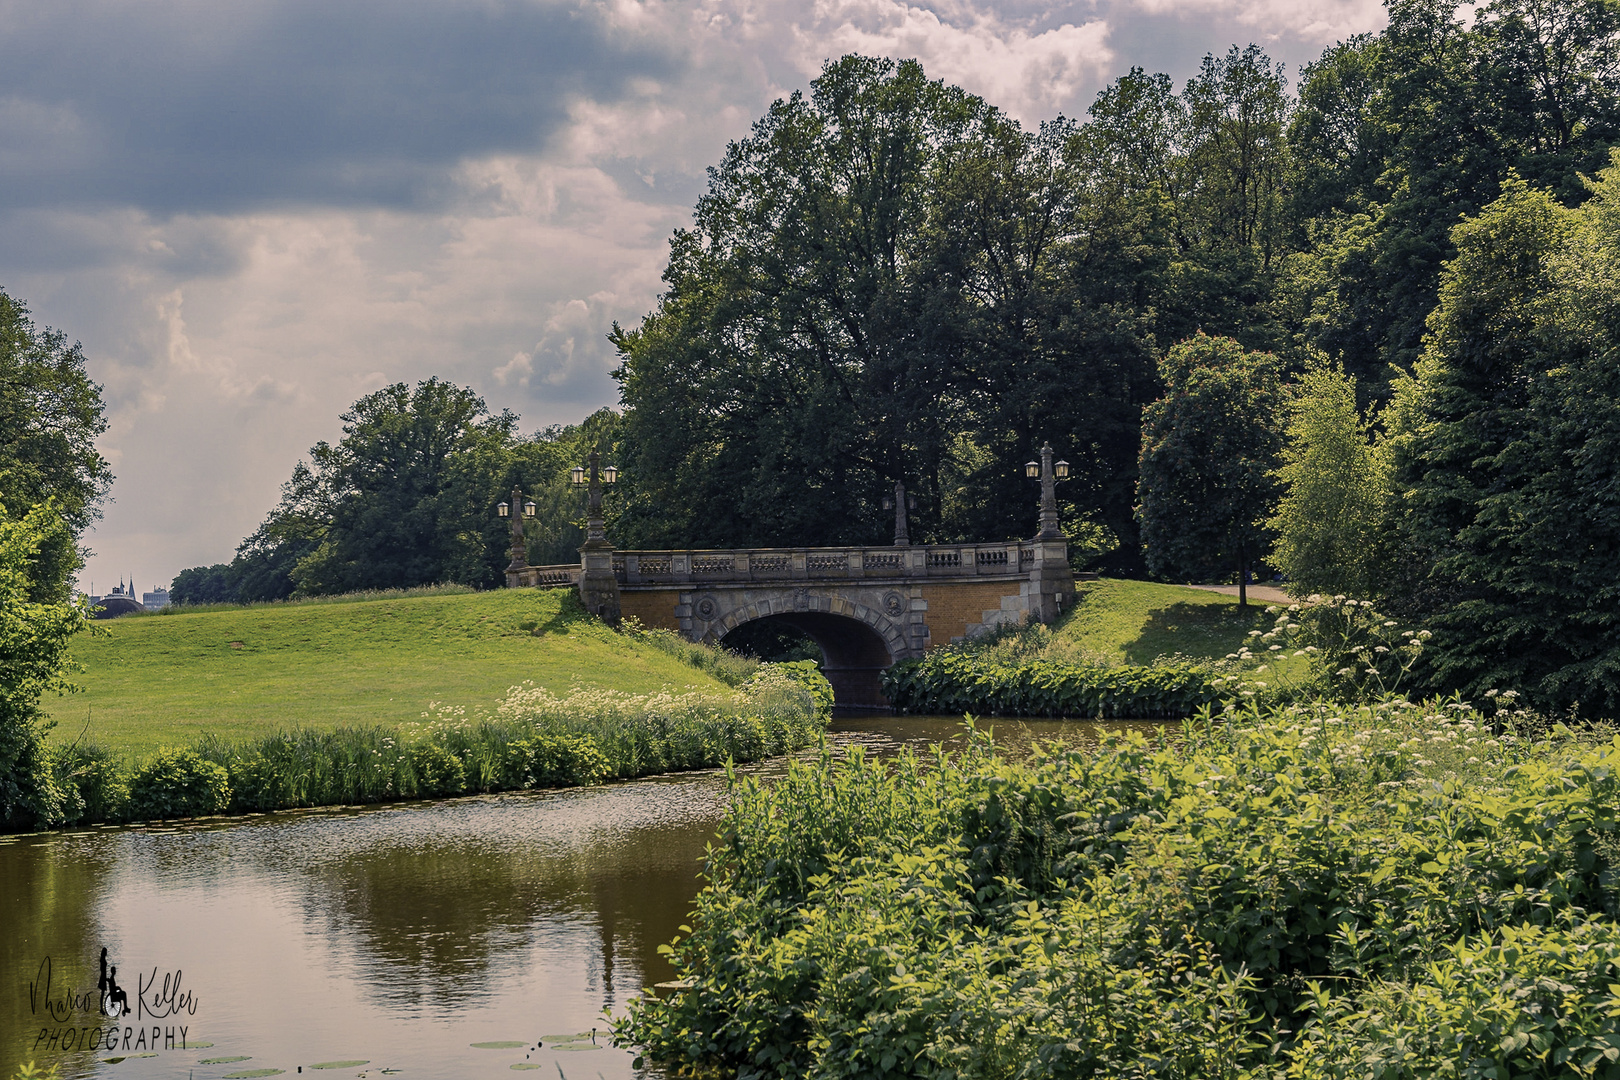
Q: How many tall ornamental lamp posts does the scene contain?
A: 4